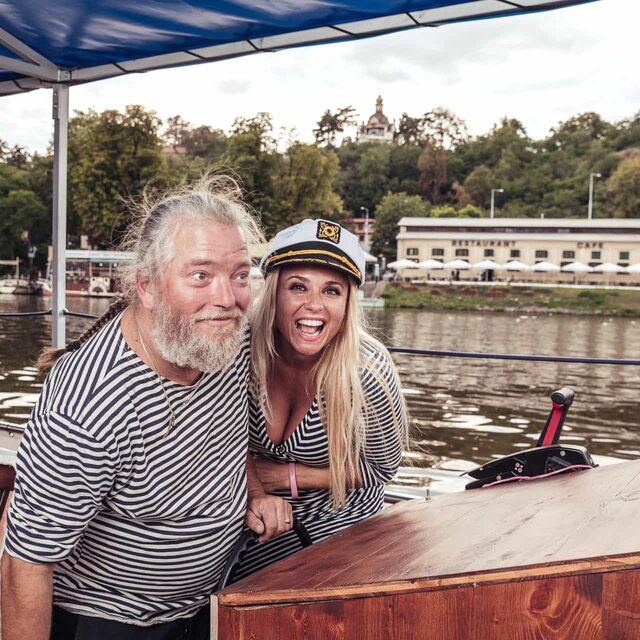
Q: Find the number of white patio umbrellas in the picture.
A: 9